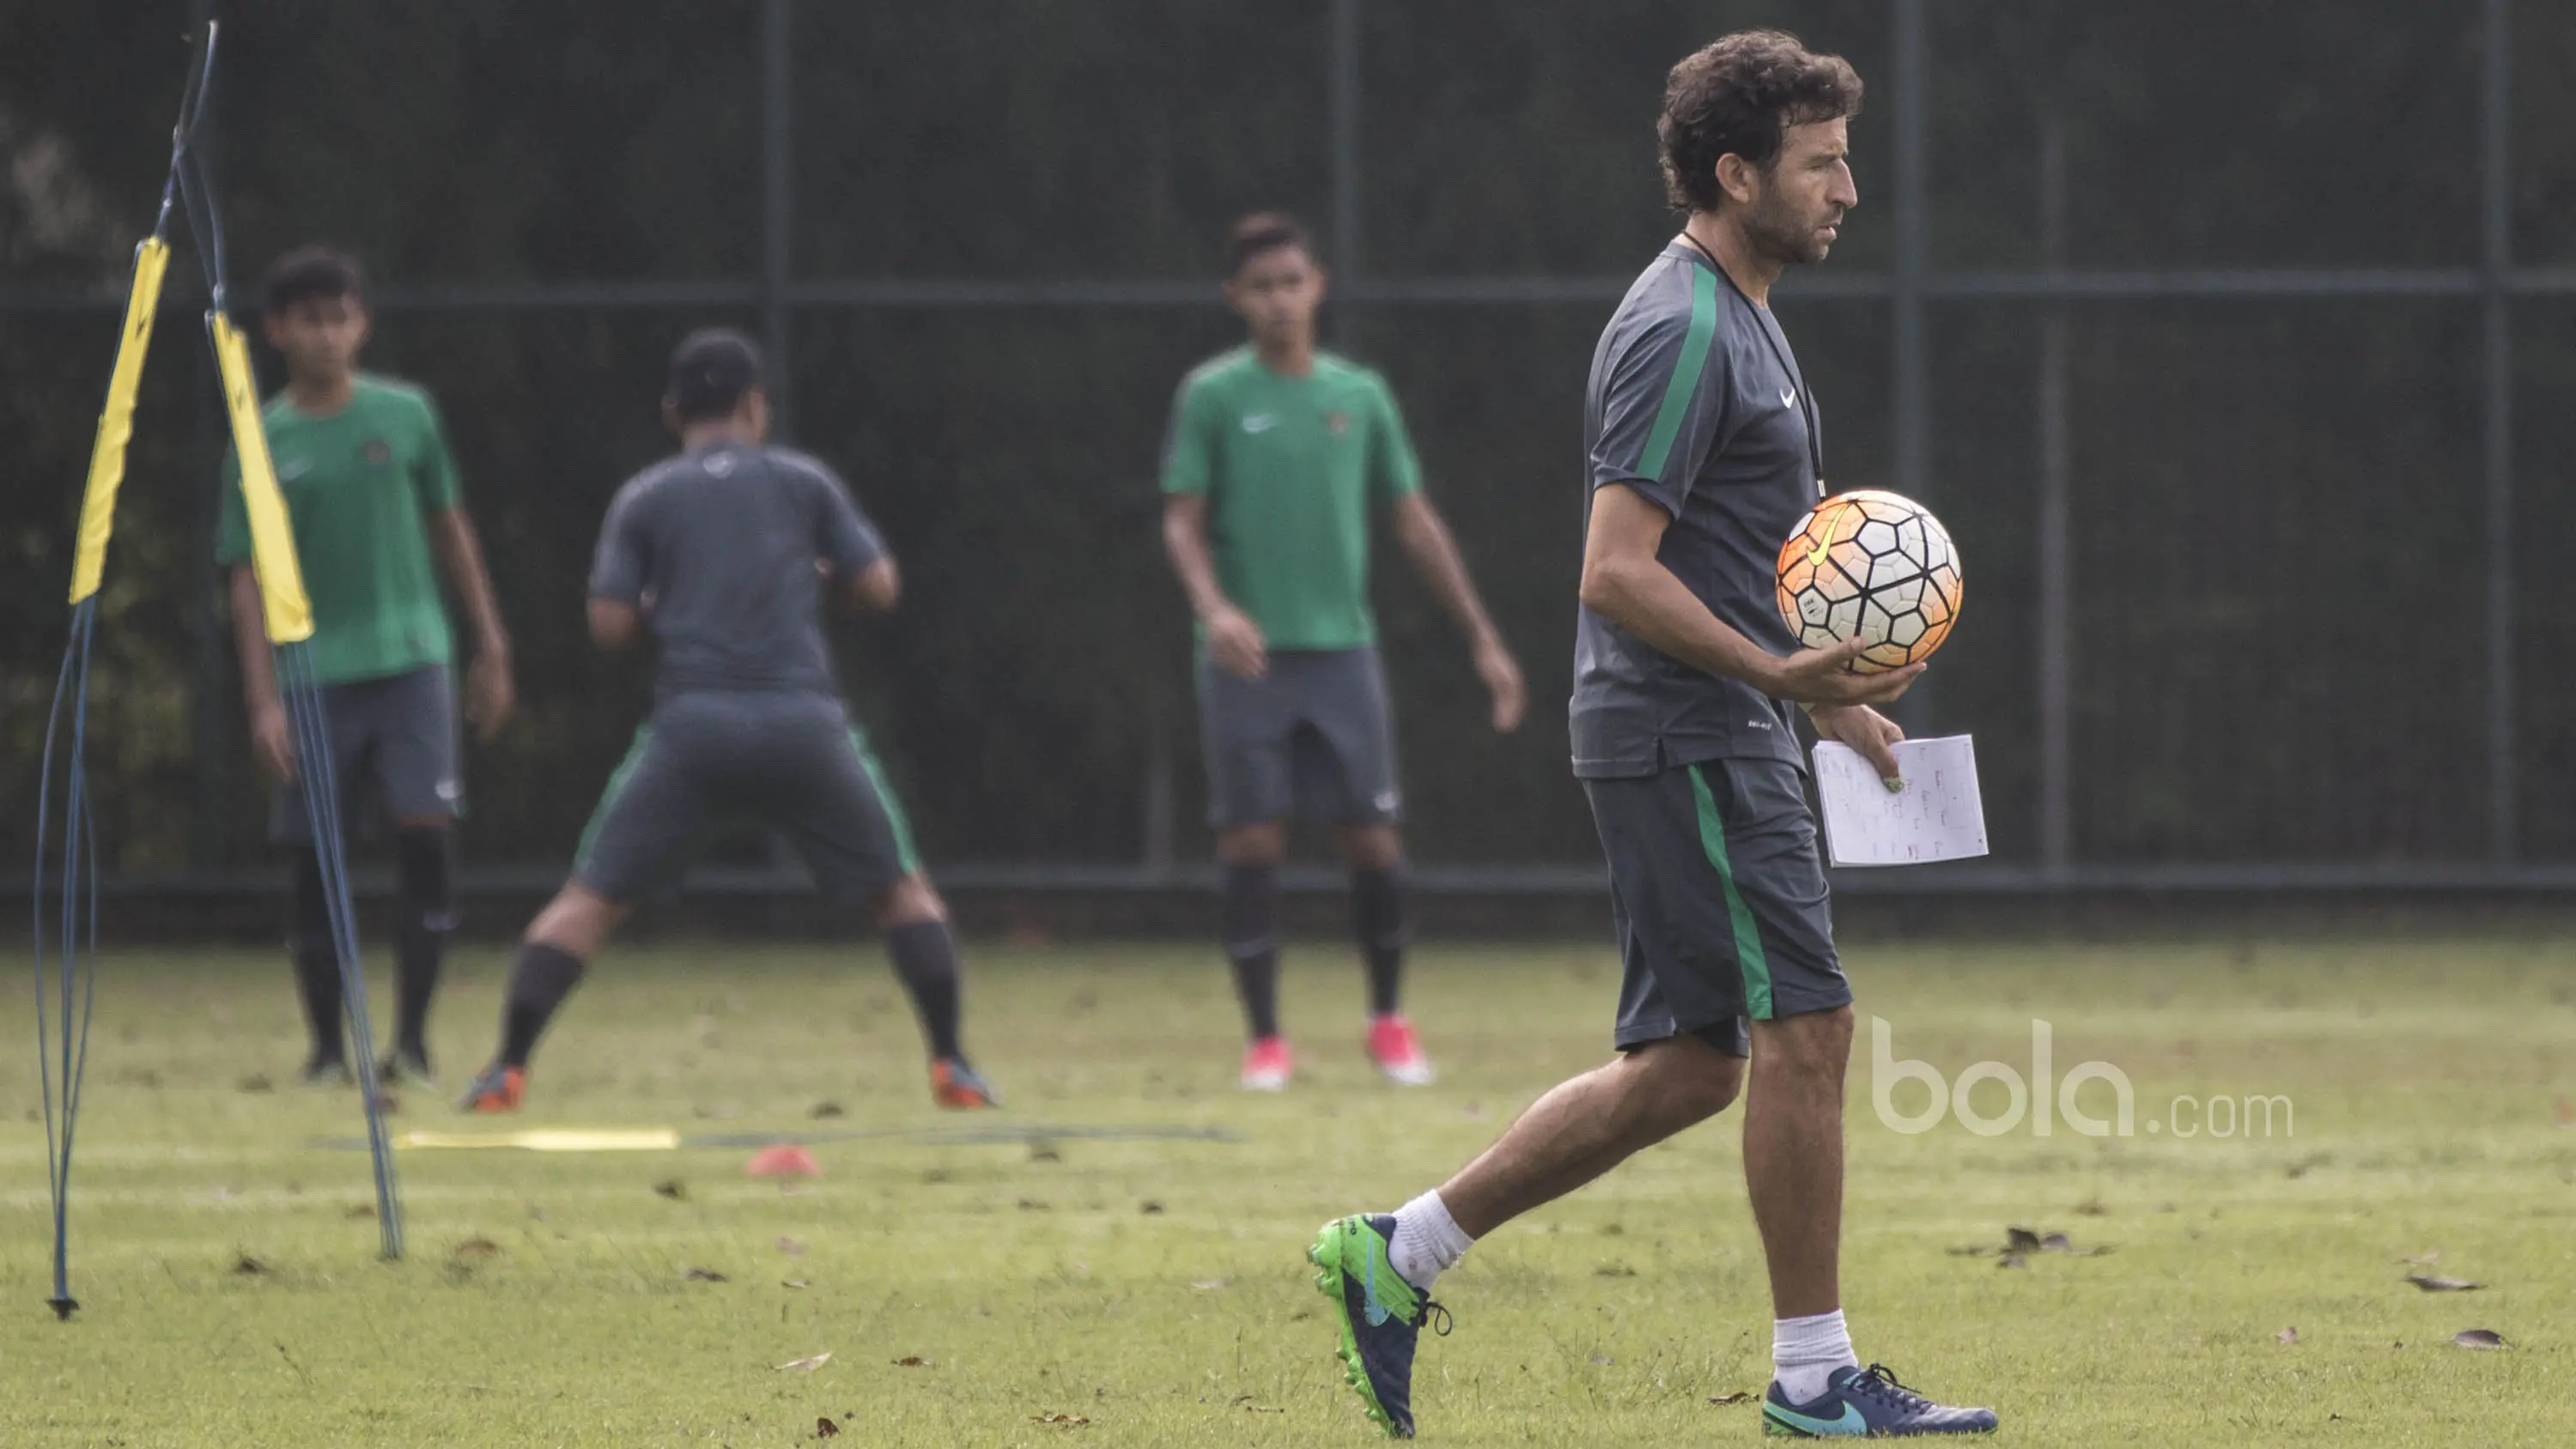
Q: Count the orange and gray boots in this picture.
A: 2